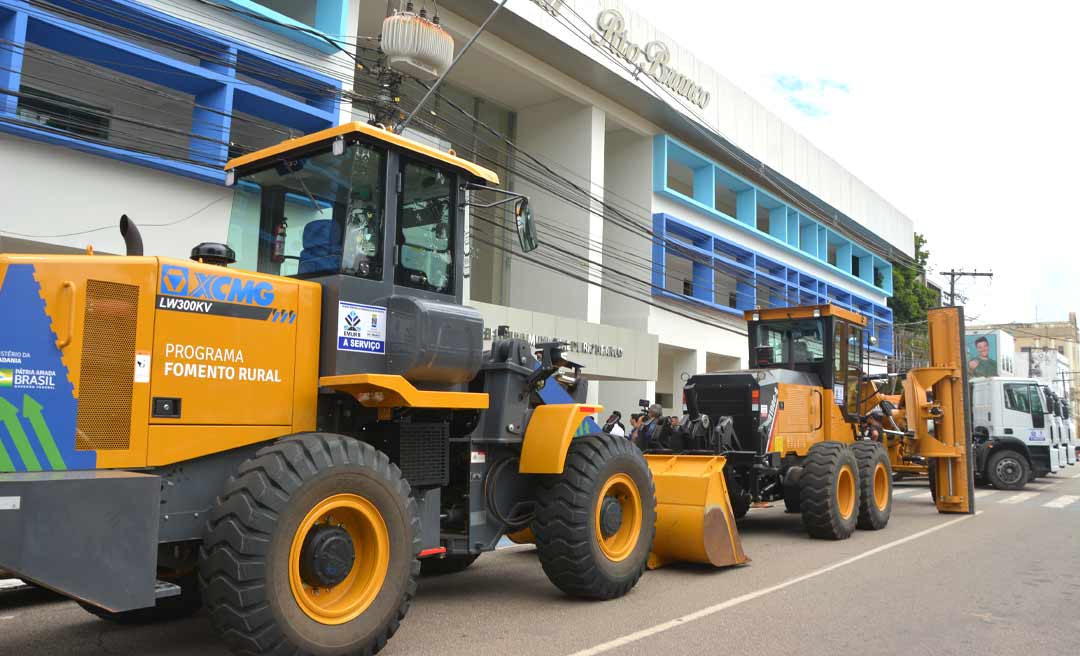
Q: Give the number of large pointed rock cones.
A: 0